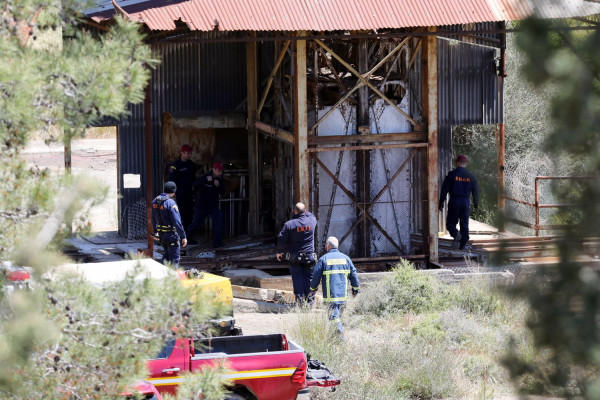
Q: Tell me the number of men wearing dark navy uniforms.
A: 5